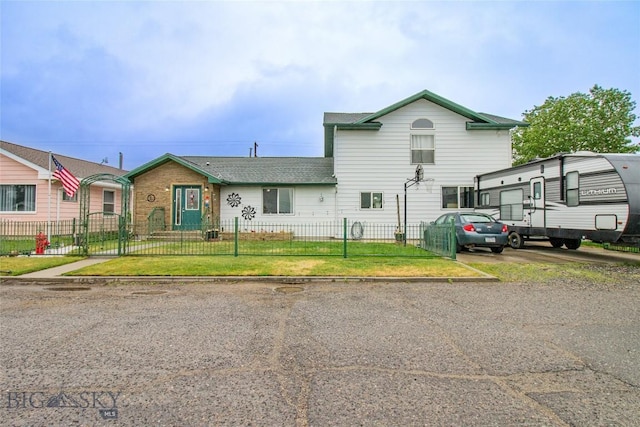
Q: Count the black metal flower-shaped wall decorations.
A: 2